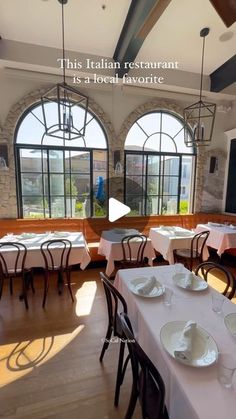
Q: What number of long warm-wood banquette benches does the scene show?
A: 1